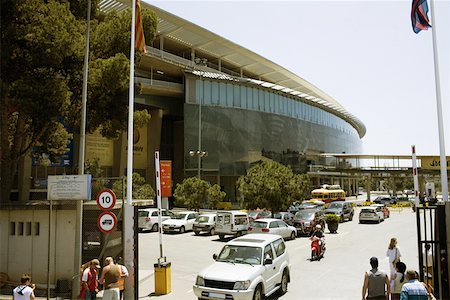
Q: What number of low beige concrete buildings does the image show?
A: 1